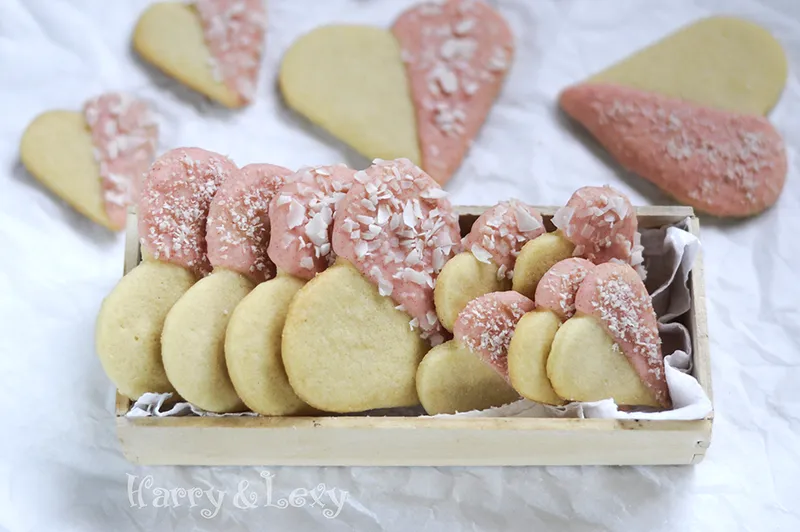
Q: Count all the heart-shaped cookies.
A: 13